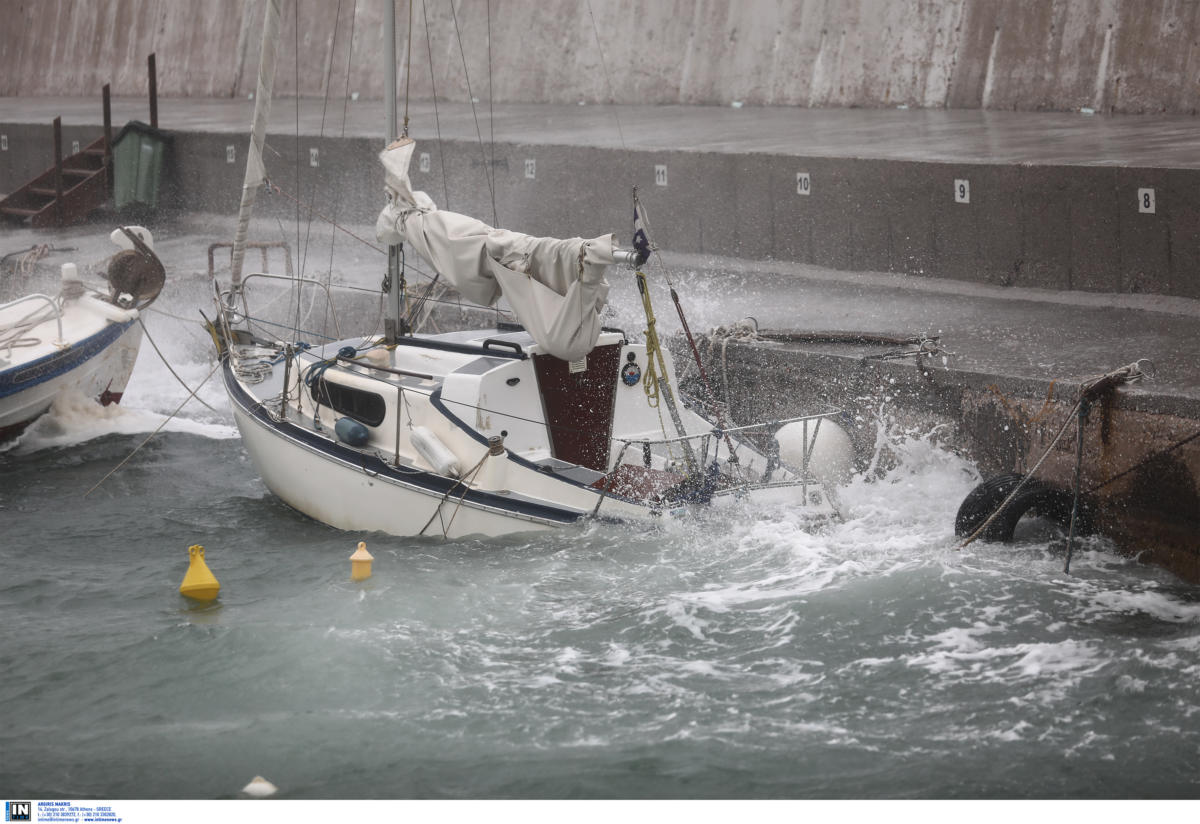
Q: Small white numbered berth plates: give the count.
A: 10